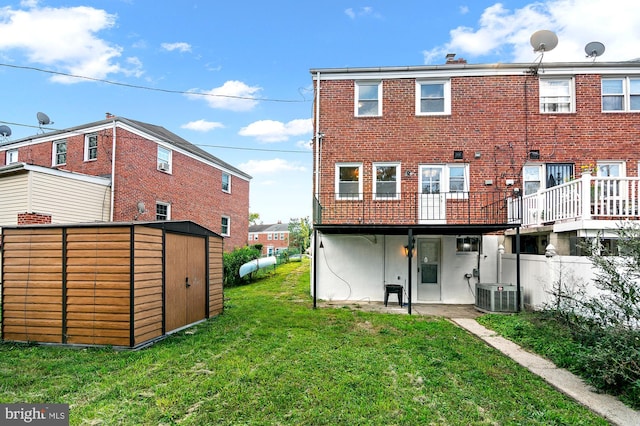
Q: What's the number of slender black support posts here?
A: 3